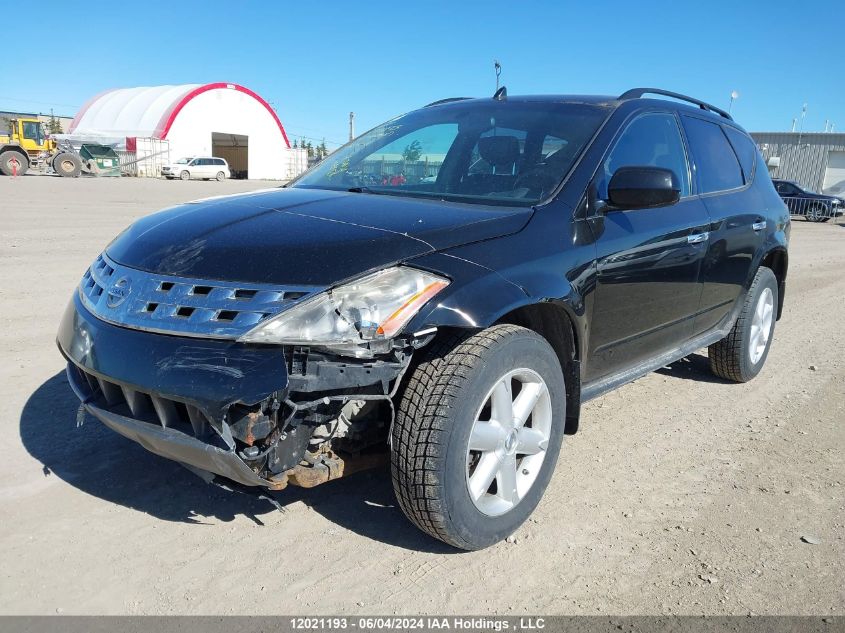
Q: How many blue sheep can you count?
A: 0